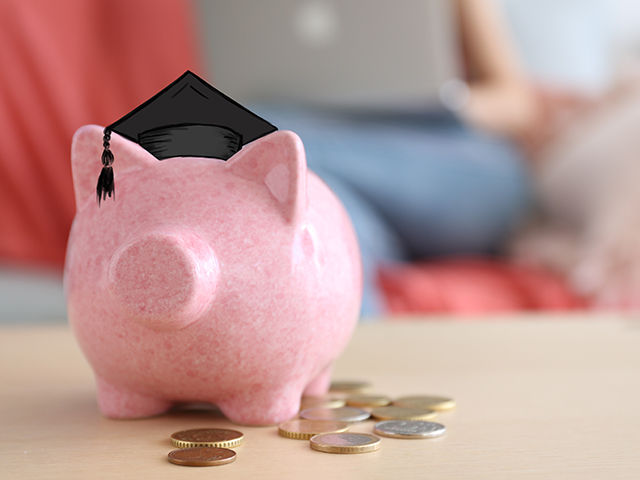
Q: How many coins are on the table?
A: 11